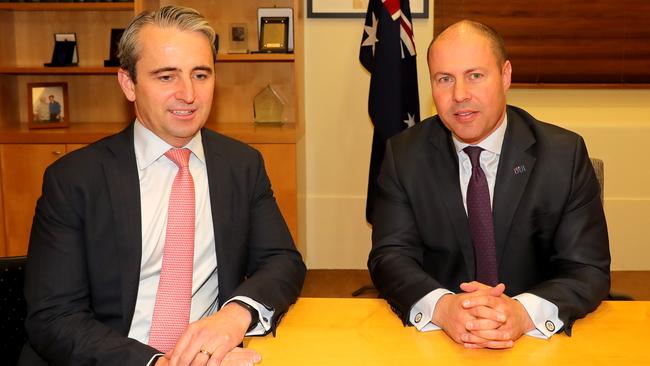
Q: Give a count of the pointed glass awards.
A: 1